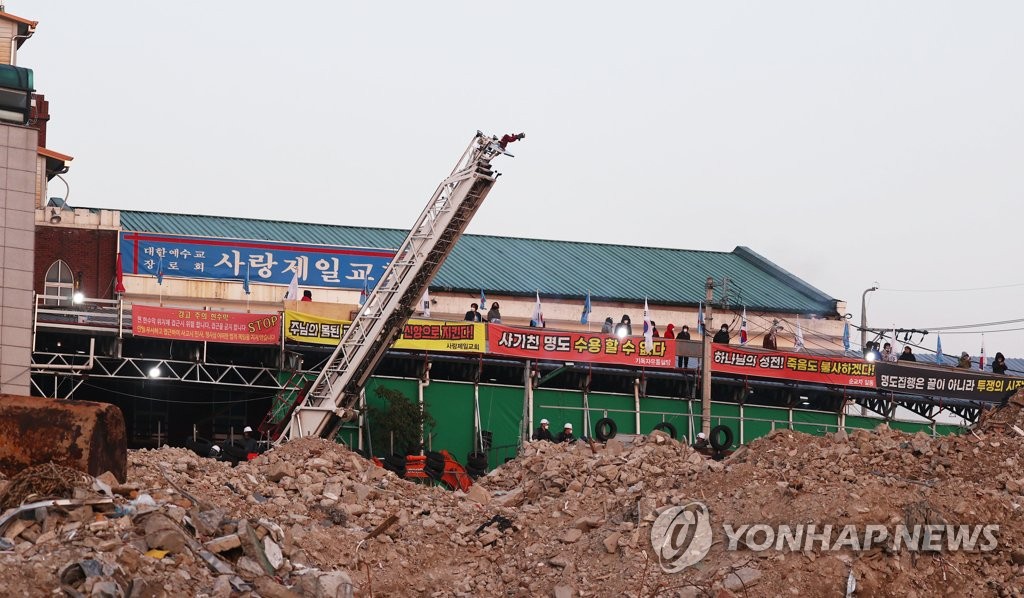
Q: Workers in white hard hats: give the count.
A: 5